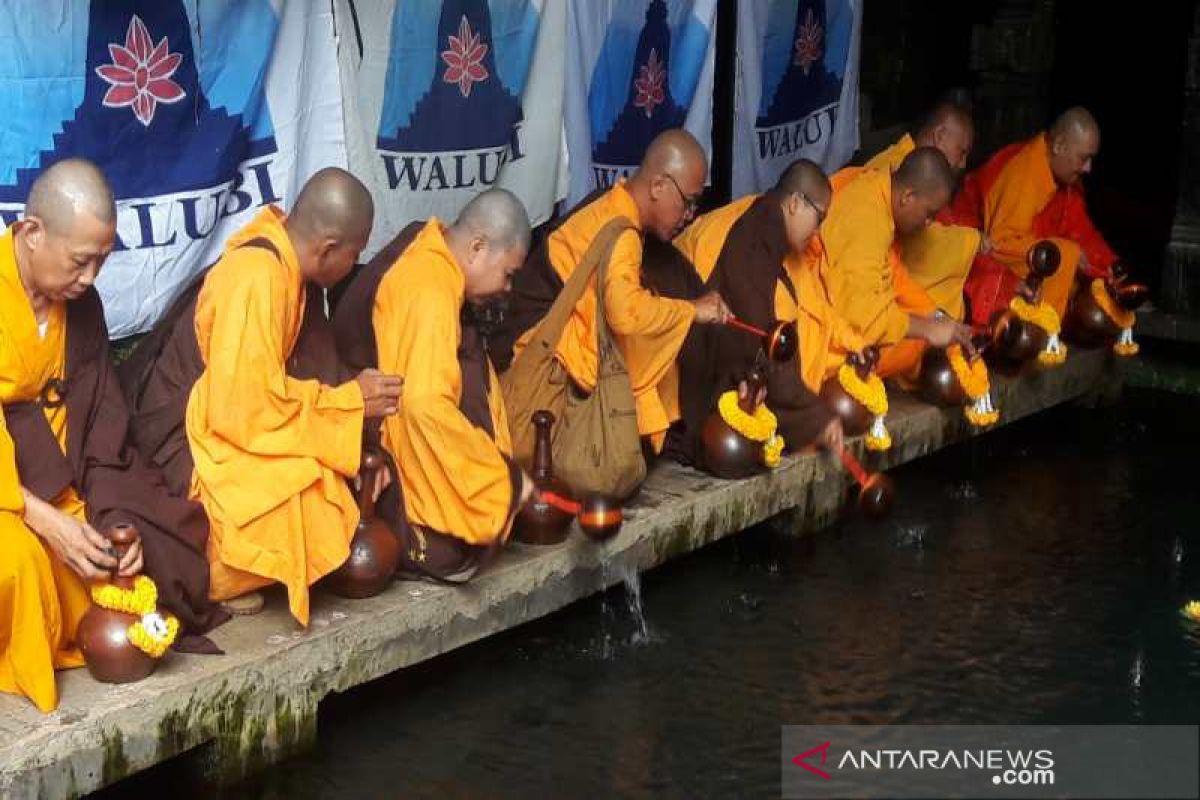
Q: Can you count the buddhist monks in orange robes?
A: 8